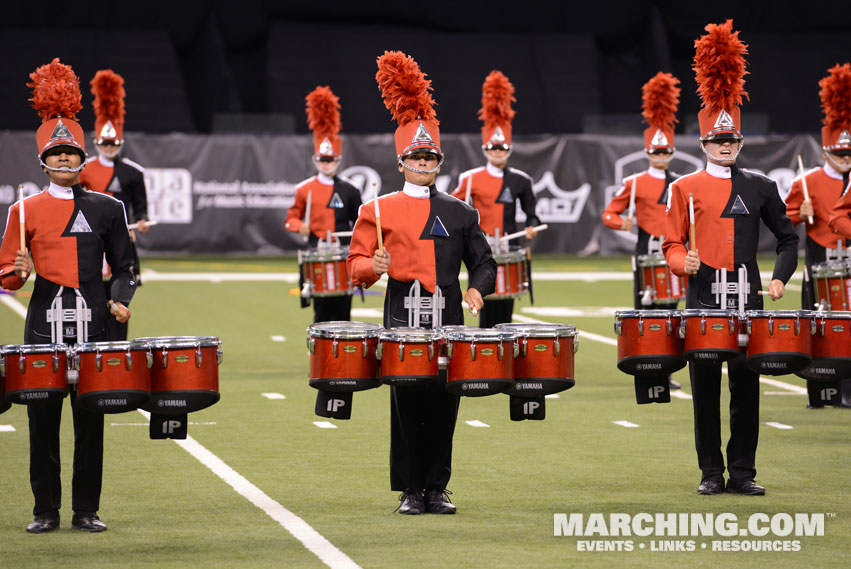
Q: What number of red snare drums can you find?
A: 4